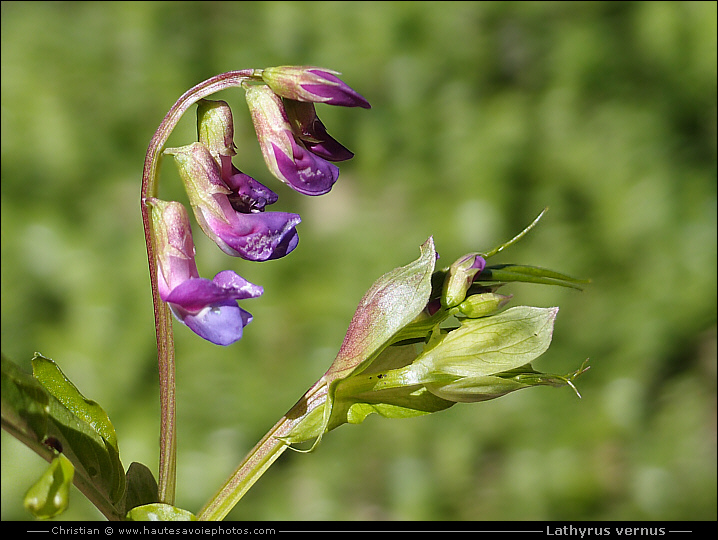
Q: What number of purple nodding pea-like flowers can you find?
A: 6